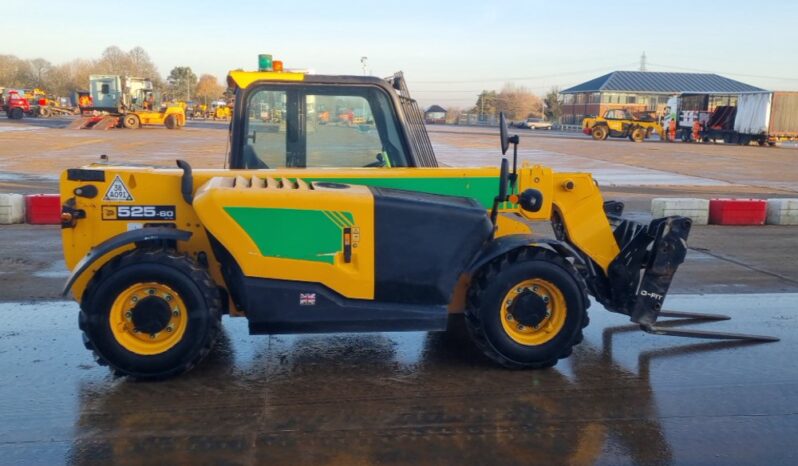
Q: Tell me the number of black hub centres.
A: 2